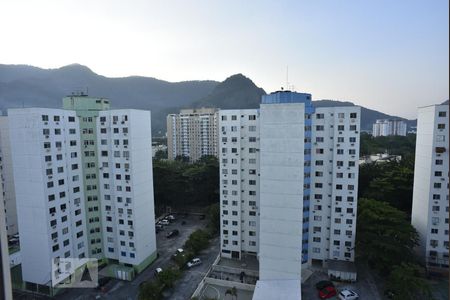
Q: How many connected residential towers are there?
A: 2